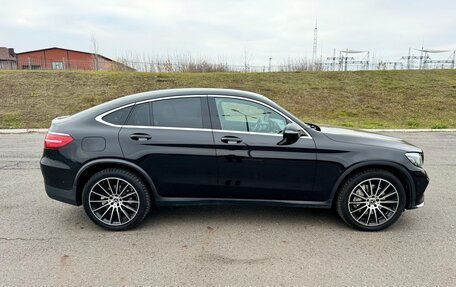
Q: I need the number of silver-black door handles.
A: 2